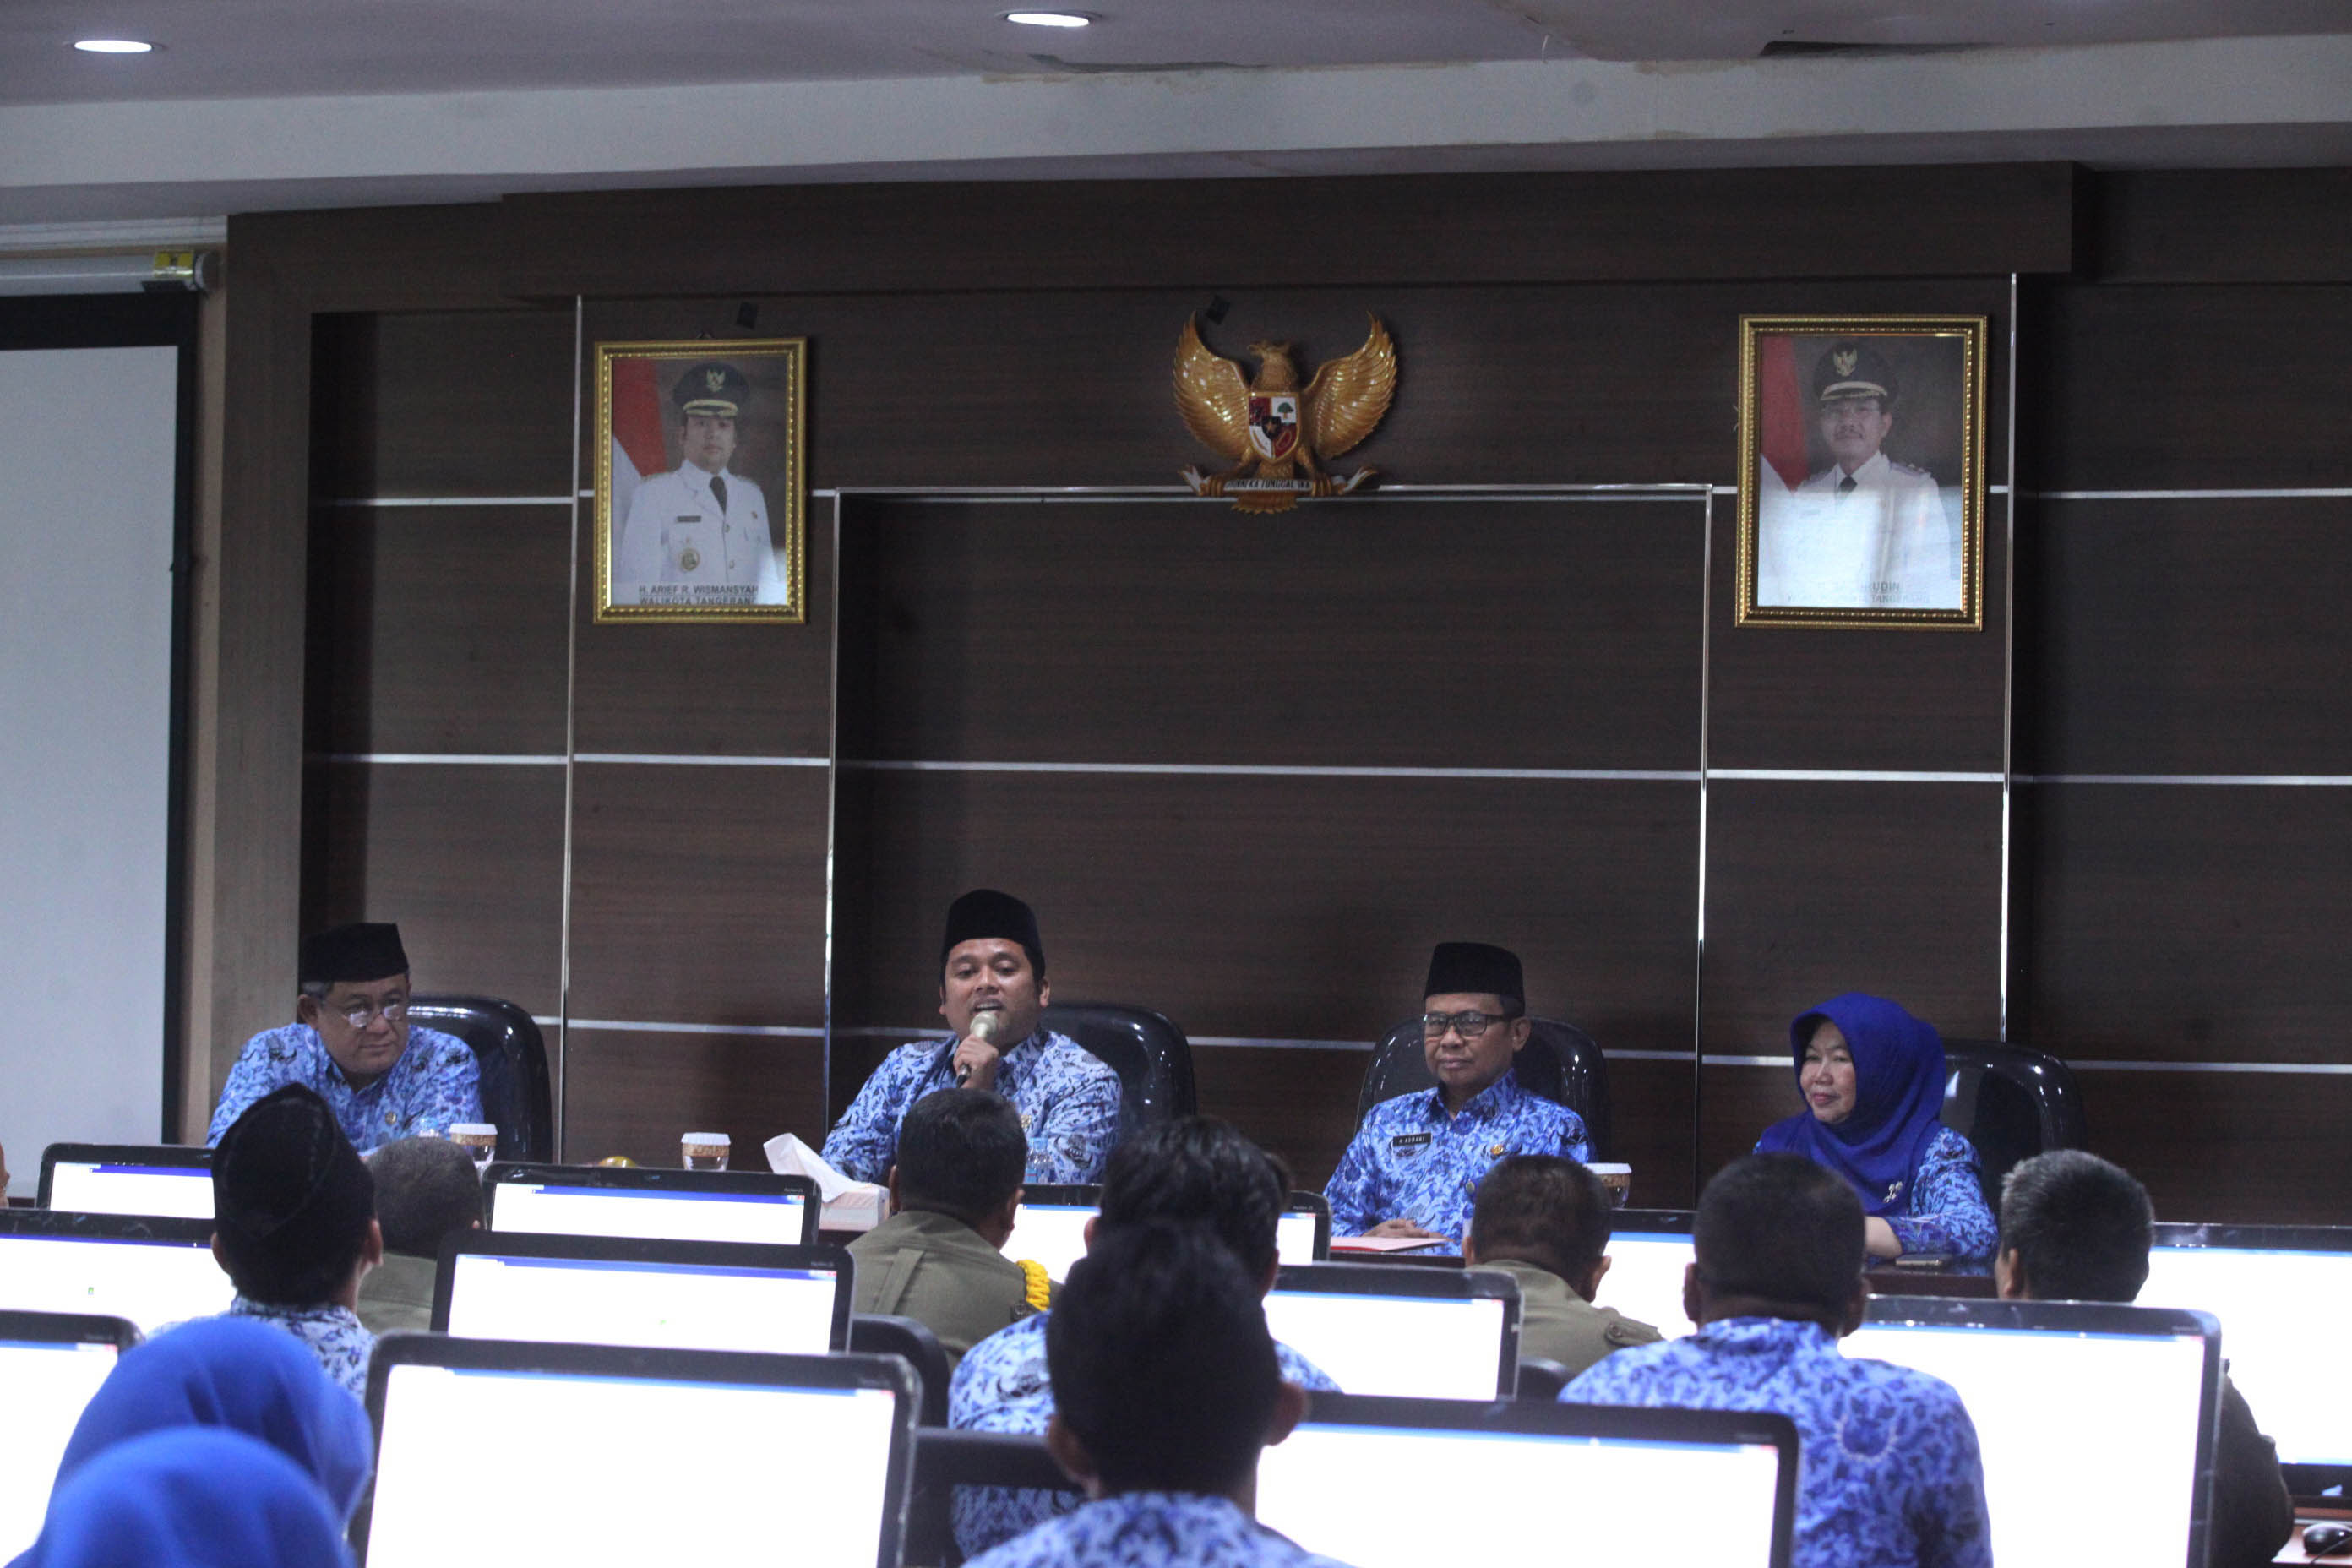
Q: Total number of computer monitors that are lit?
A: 12